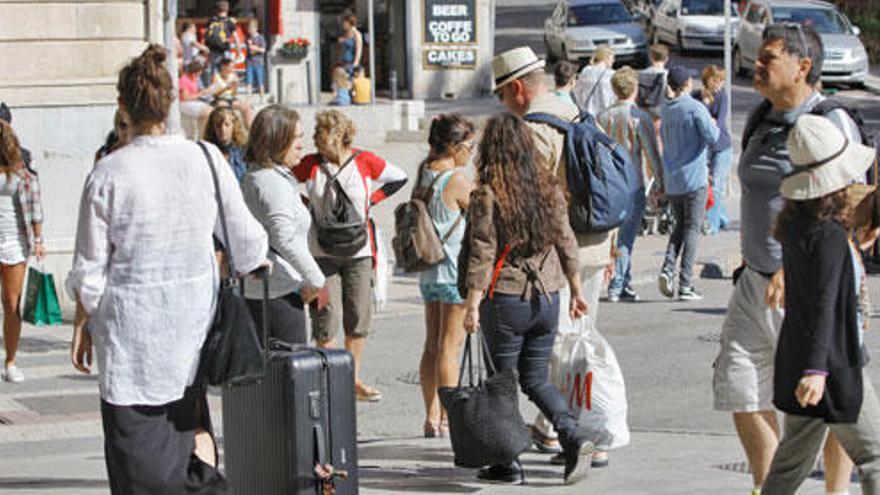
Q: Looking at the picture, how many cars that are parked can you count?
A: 3